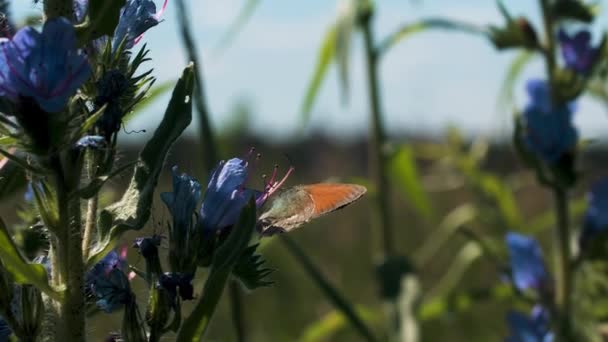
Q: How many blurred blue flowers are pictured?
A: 5